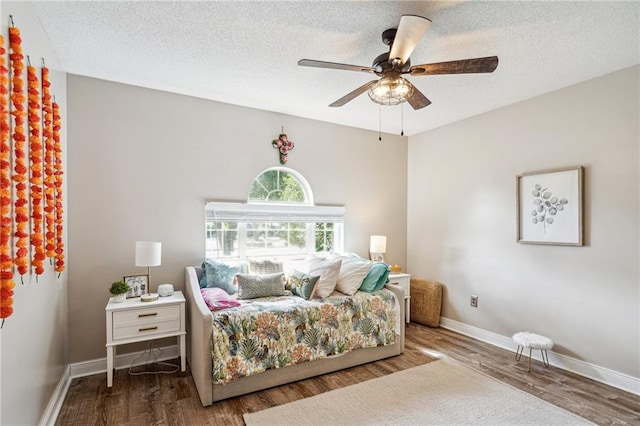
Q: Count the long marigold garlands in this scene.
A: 5